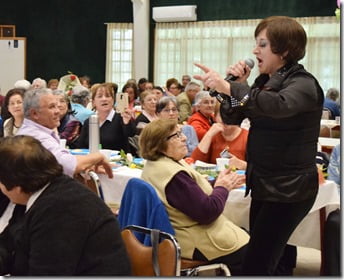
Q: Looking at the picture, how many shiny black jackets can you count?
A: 1